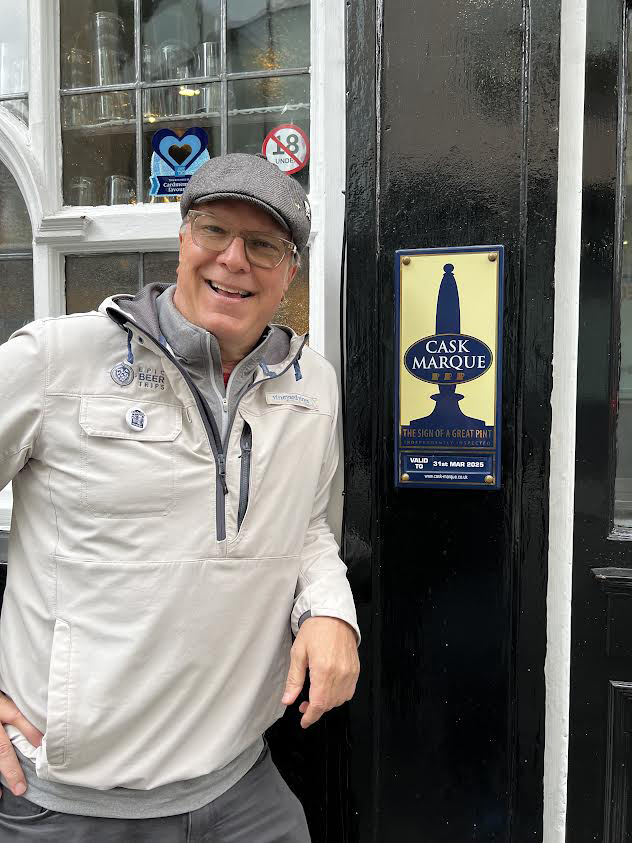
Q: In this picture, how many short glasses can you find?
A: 2